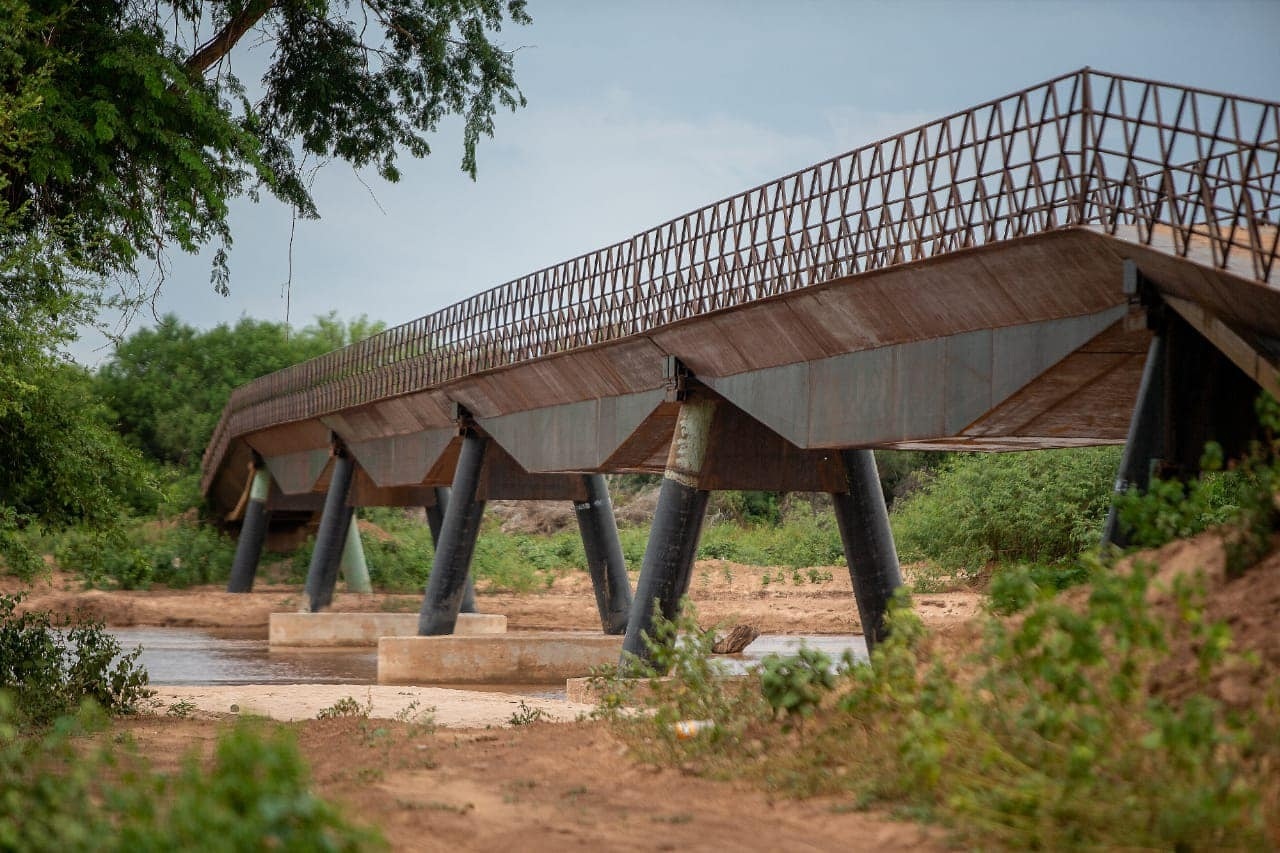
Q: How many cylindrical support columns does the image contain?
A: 9